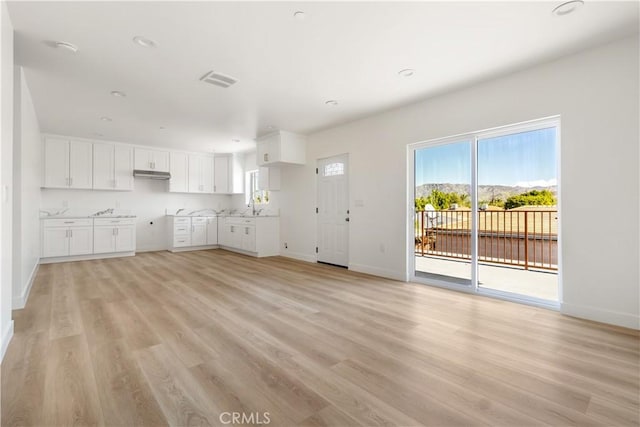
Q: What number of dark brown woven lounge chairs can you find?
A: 0